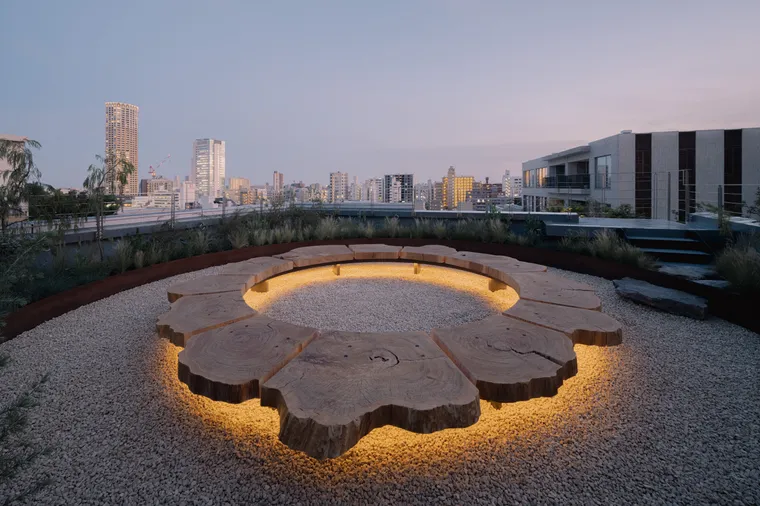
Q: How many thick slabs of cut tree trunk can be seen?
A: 12